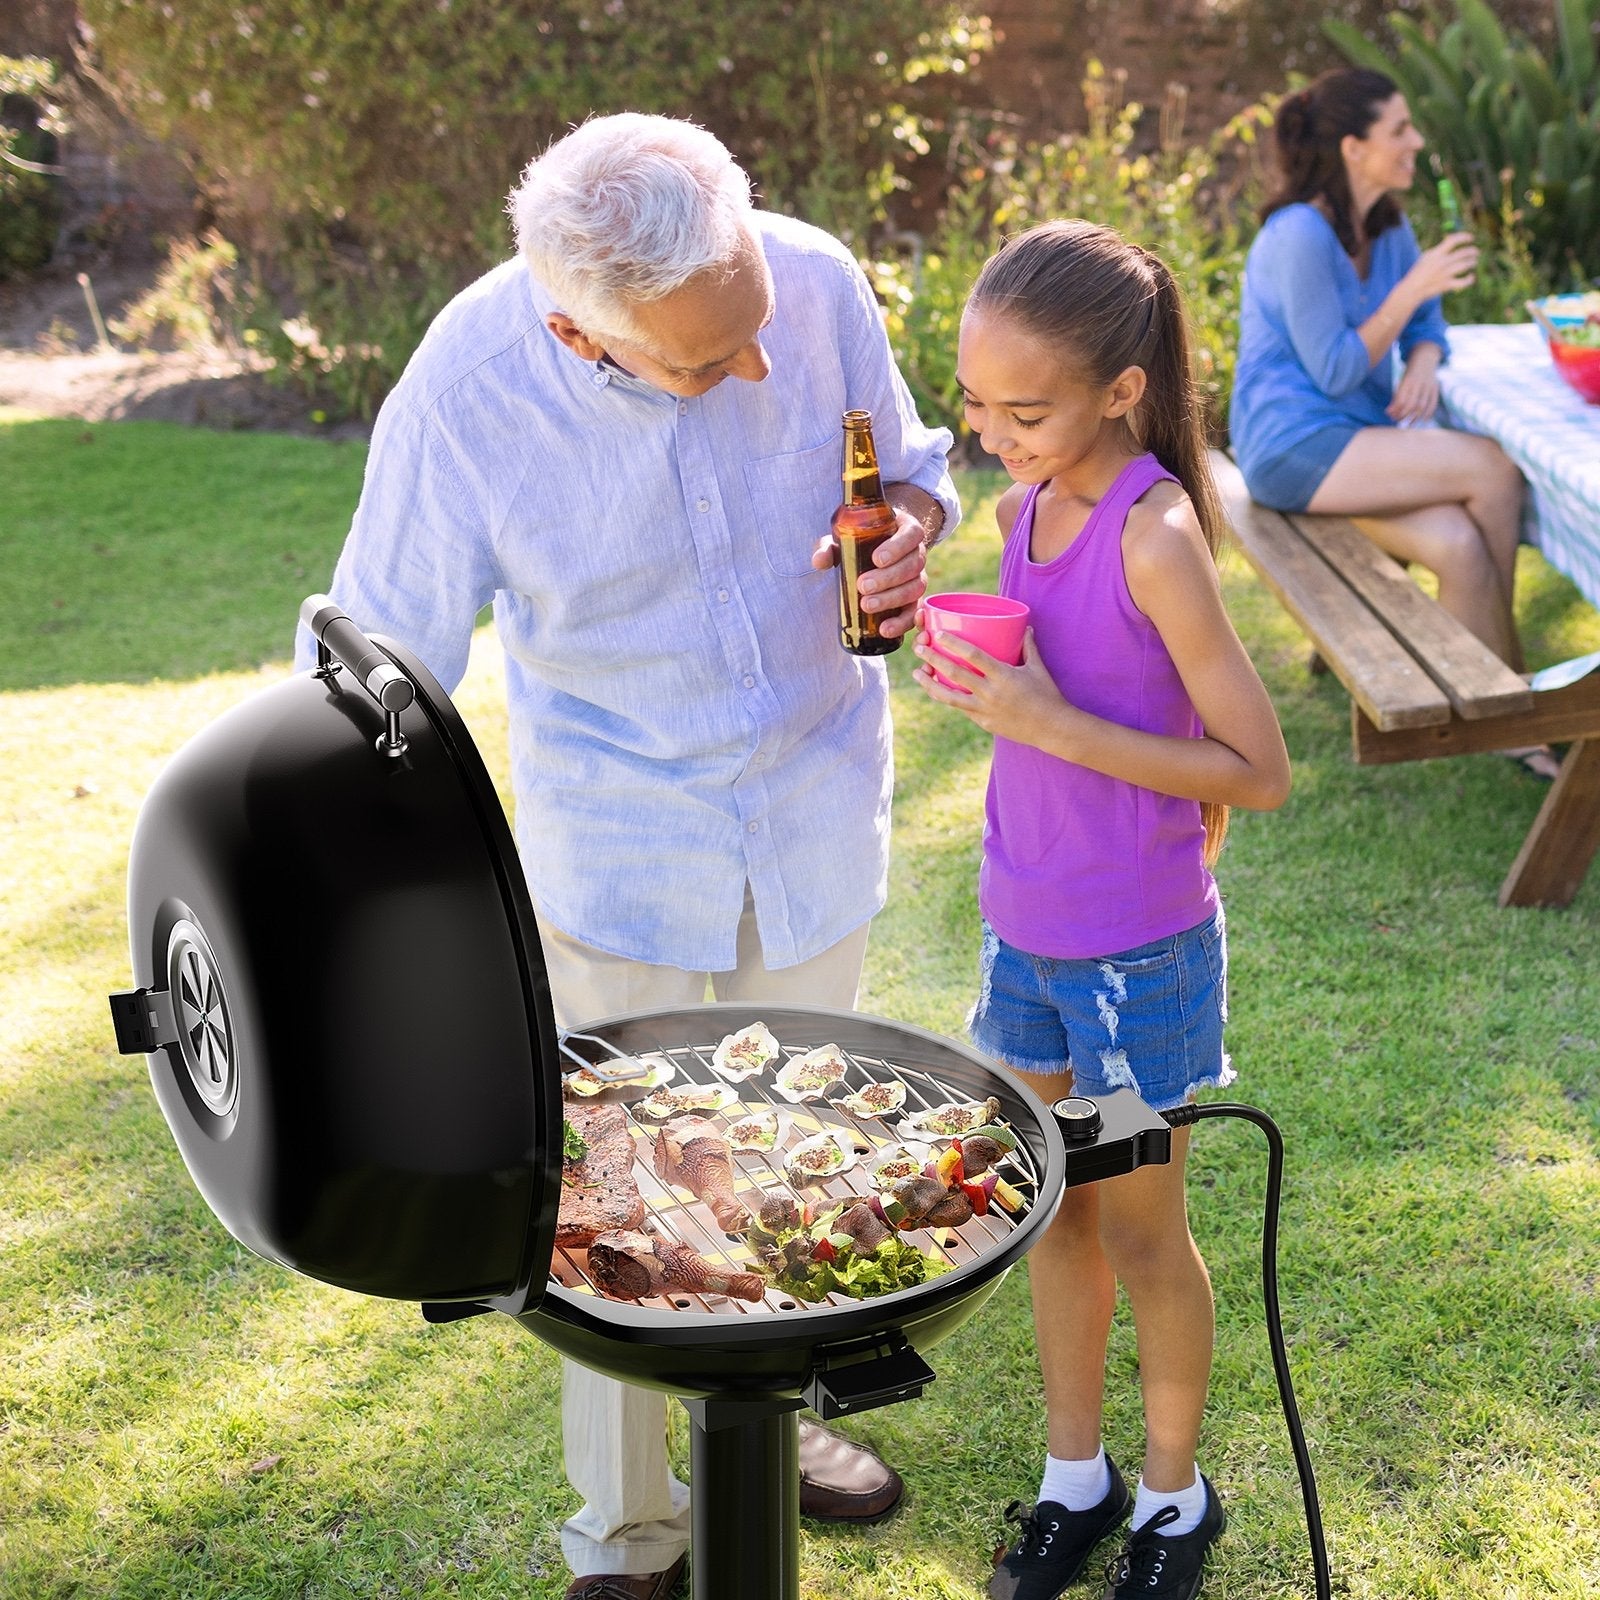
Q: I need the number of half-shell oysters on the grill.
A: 9